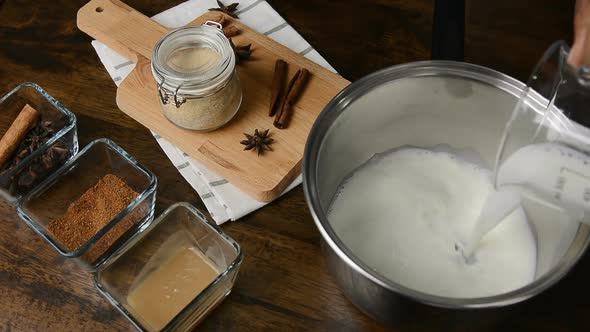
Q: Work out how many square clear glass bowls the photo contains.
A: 3